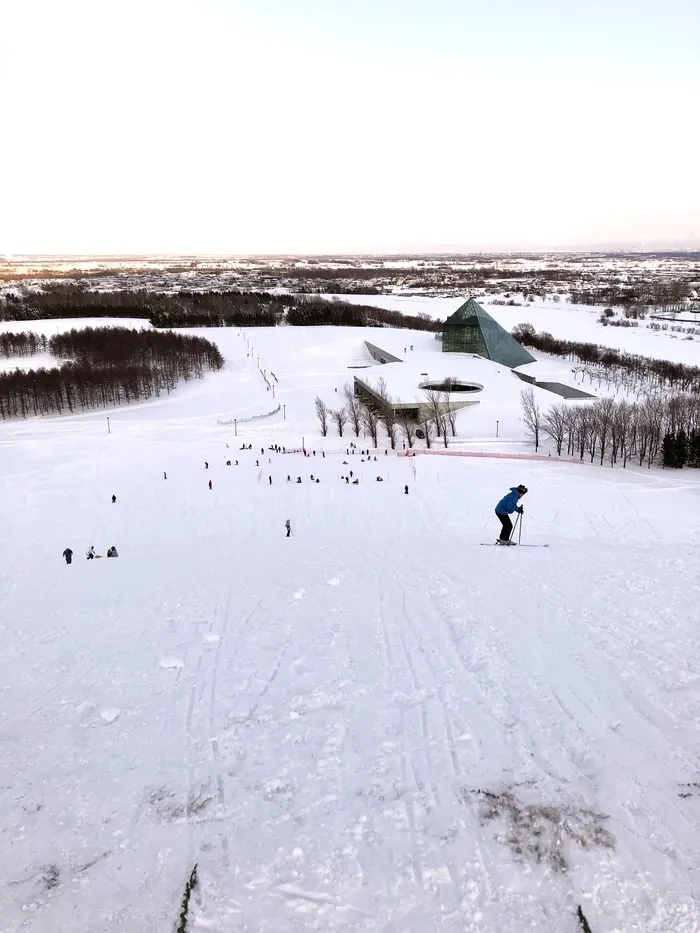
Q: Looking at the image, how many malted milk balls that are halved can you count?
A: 0